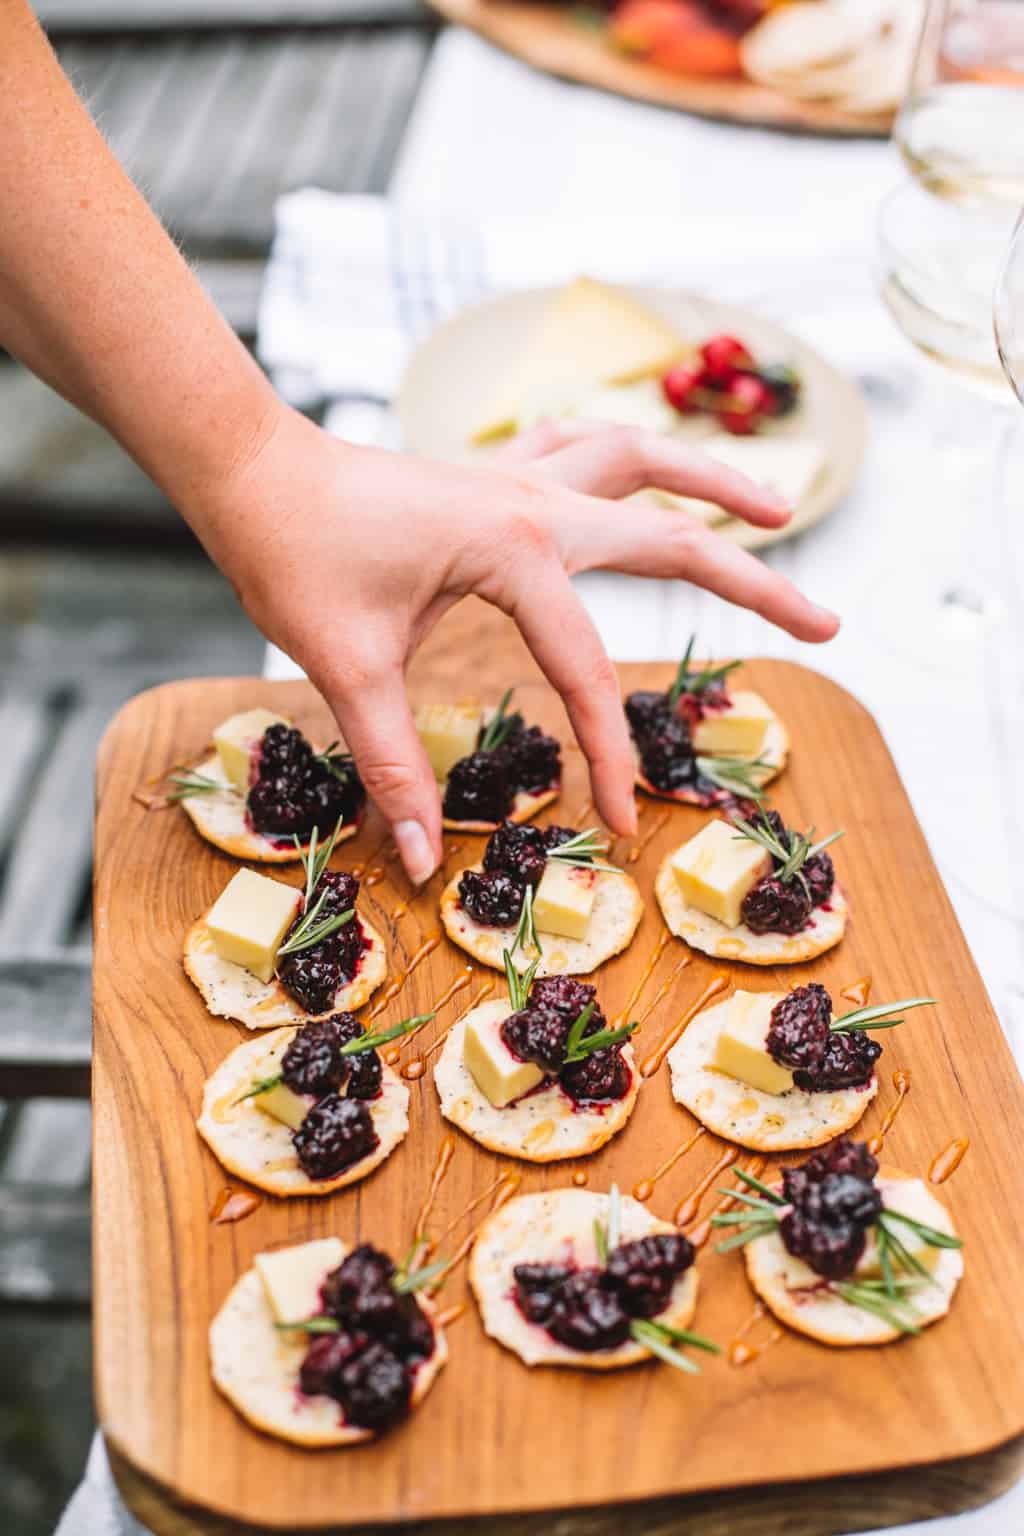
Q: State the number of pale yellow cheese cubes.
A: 11